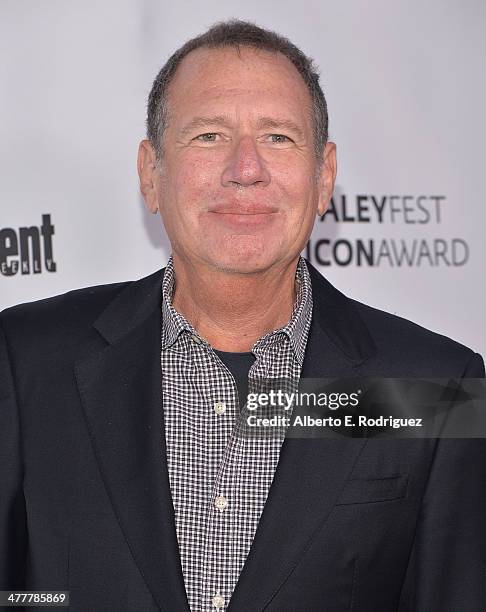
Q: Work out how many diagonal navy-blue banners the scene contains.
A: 0